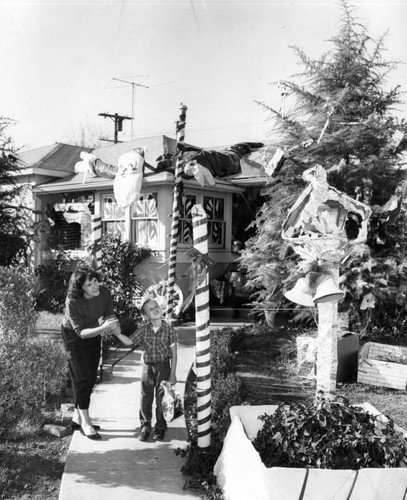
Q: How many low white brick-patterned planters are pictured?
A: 1